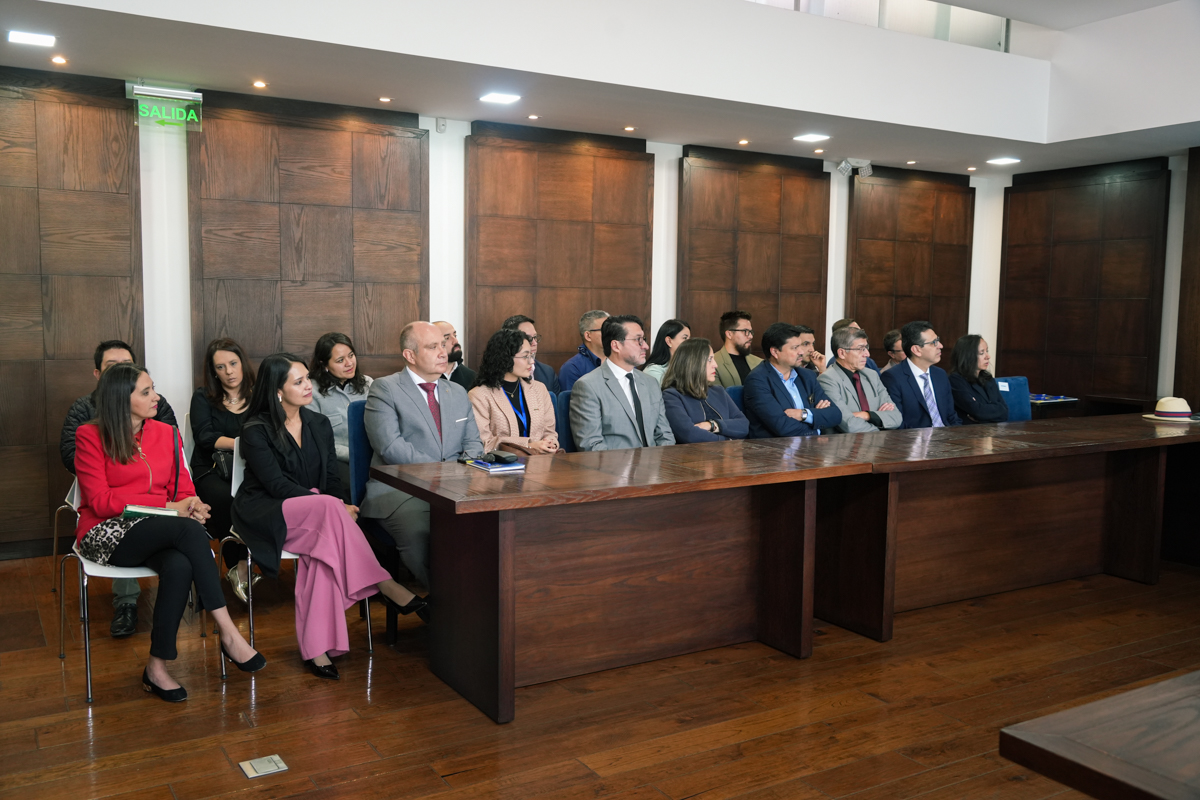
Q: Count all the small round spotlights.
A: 9